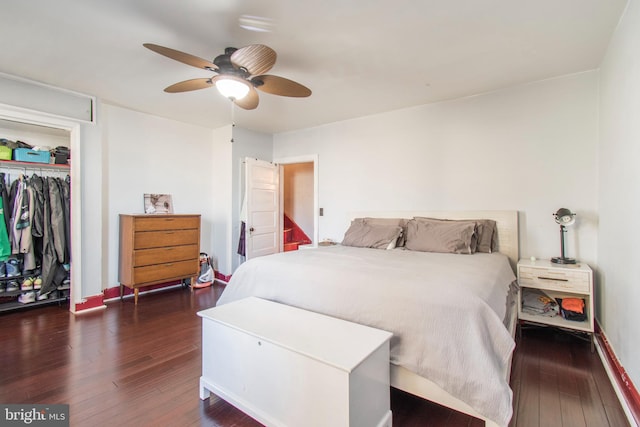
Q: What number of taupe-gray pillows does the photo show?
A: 4